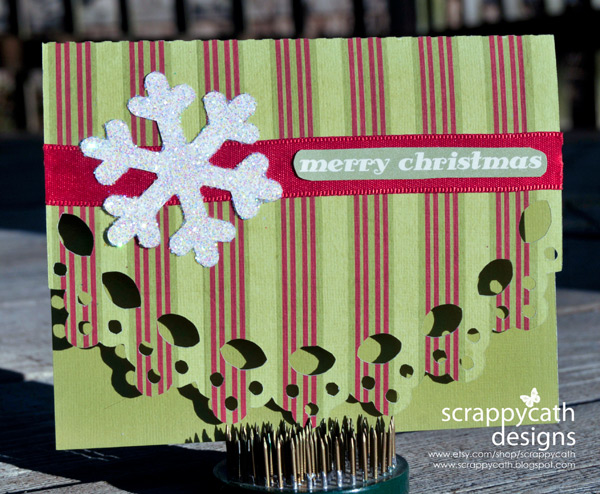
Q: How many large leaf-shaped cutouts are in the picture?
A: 9